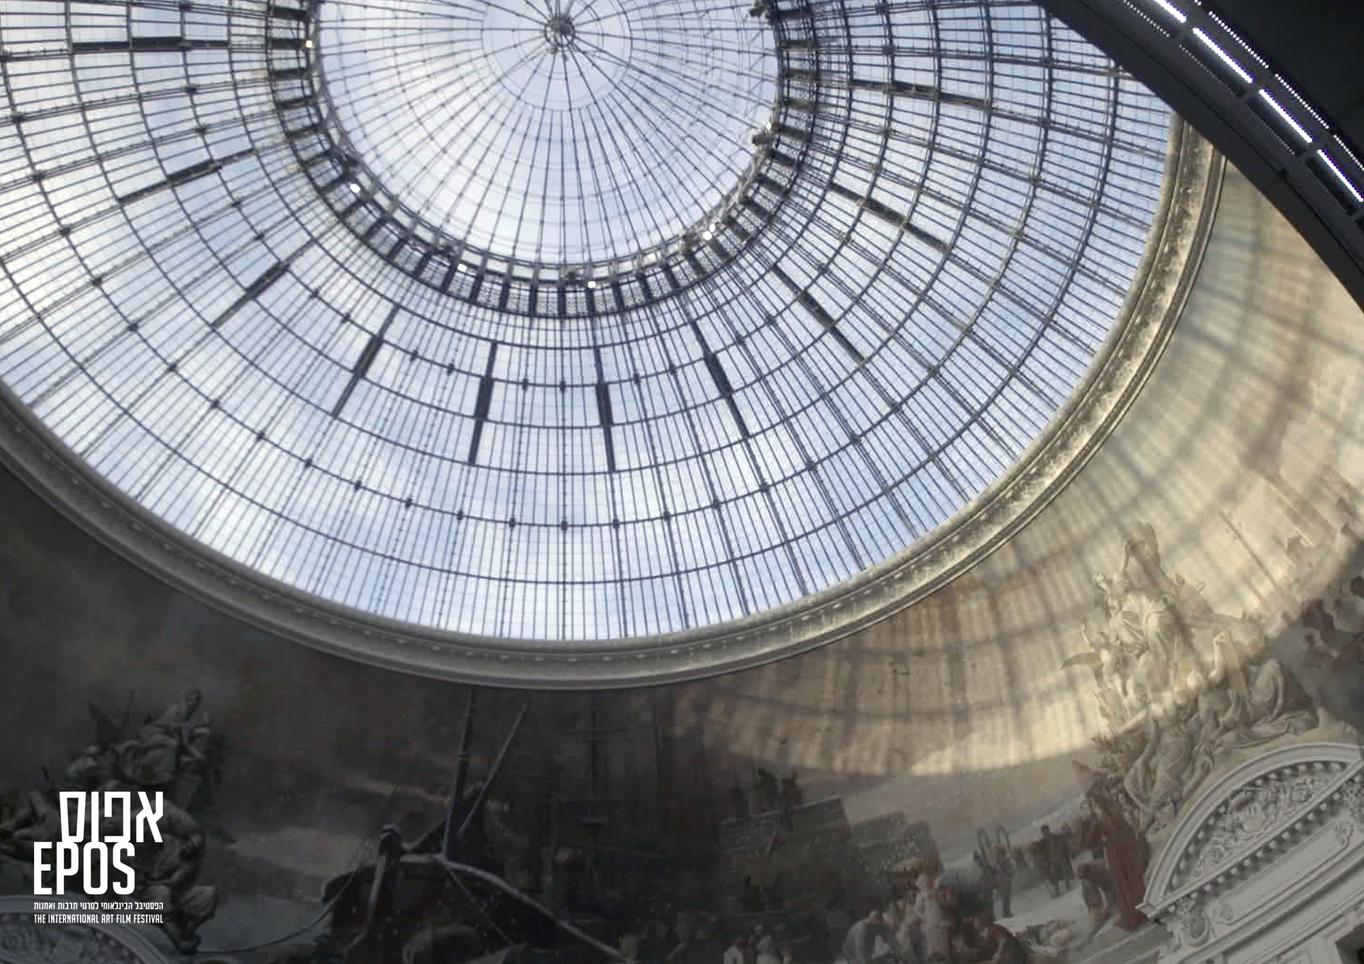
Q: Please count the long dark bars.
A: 10